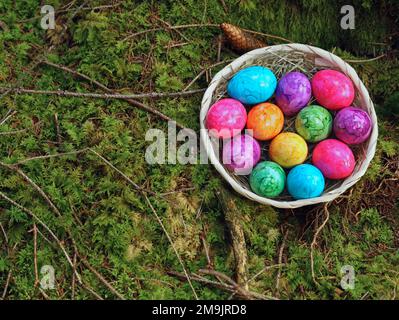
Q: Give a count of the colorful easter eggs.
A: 12